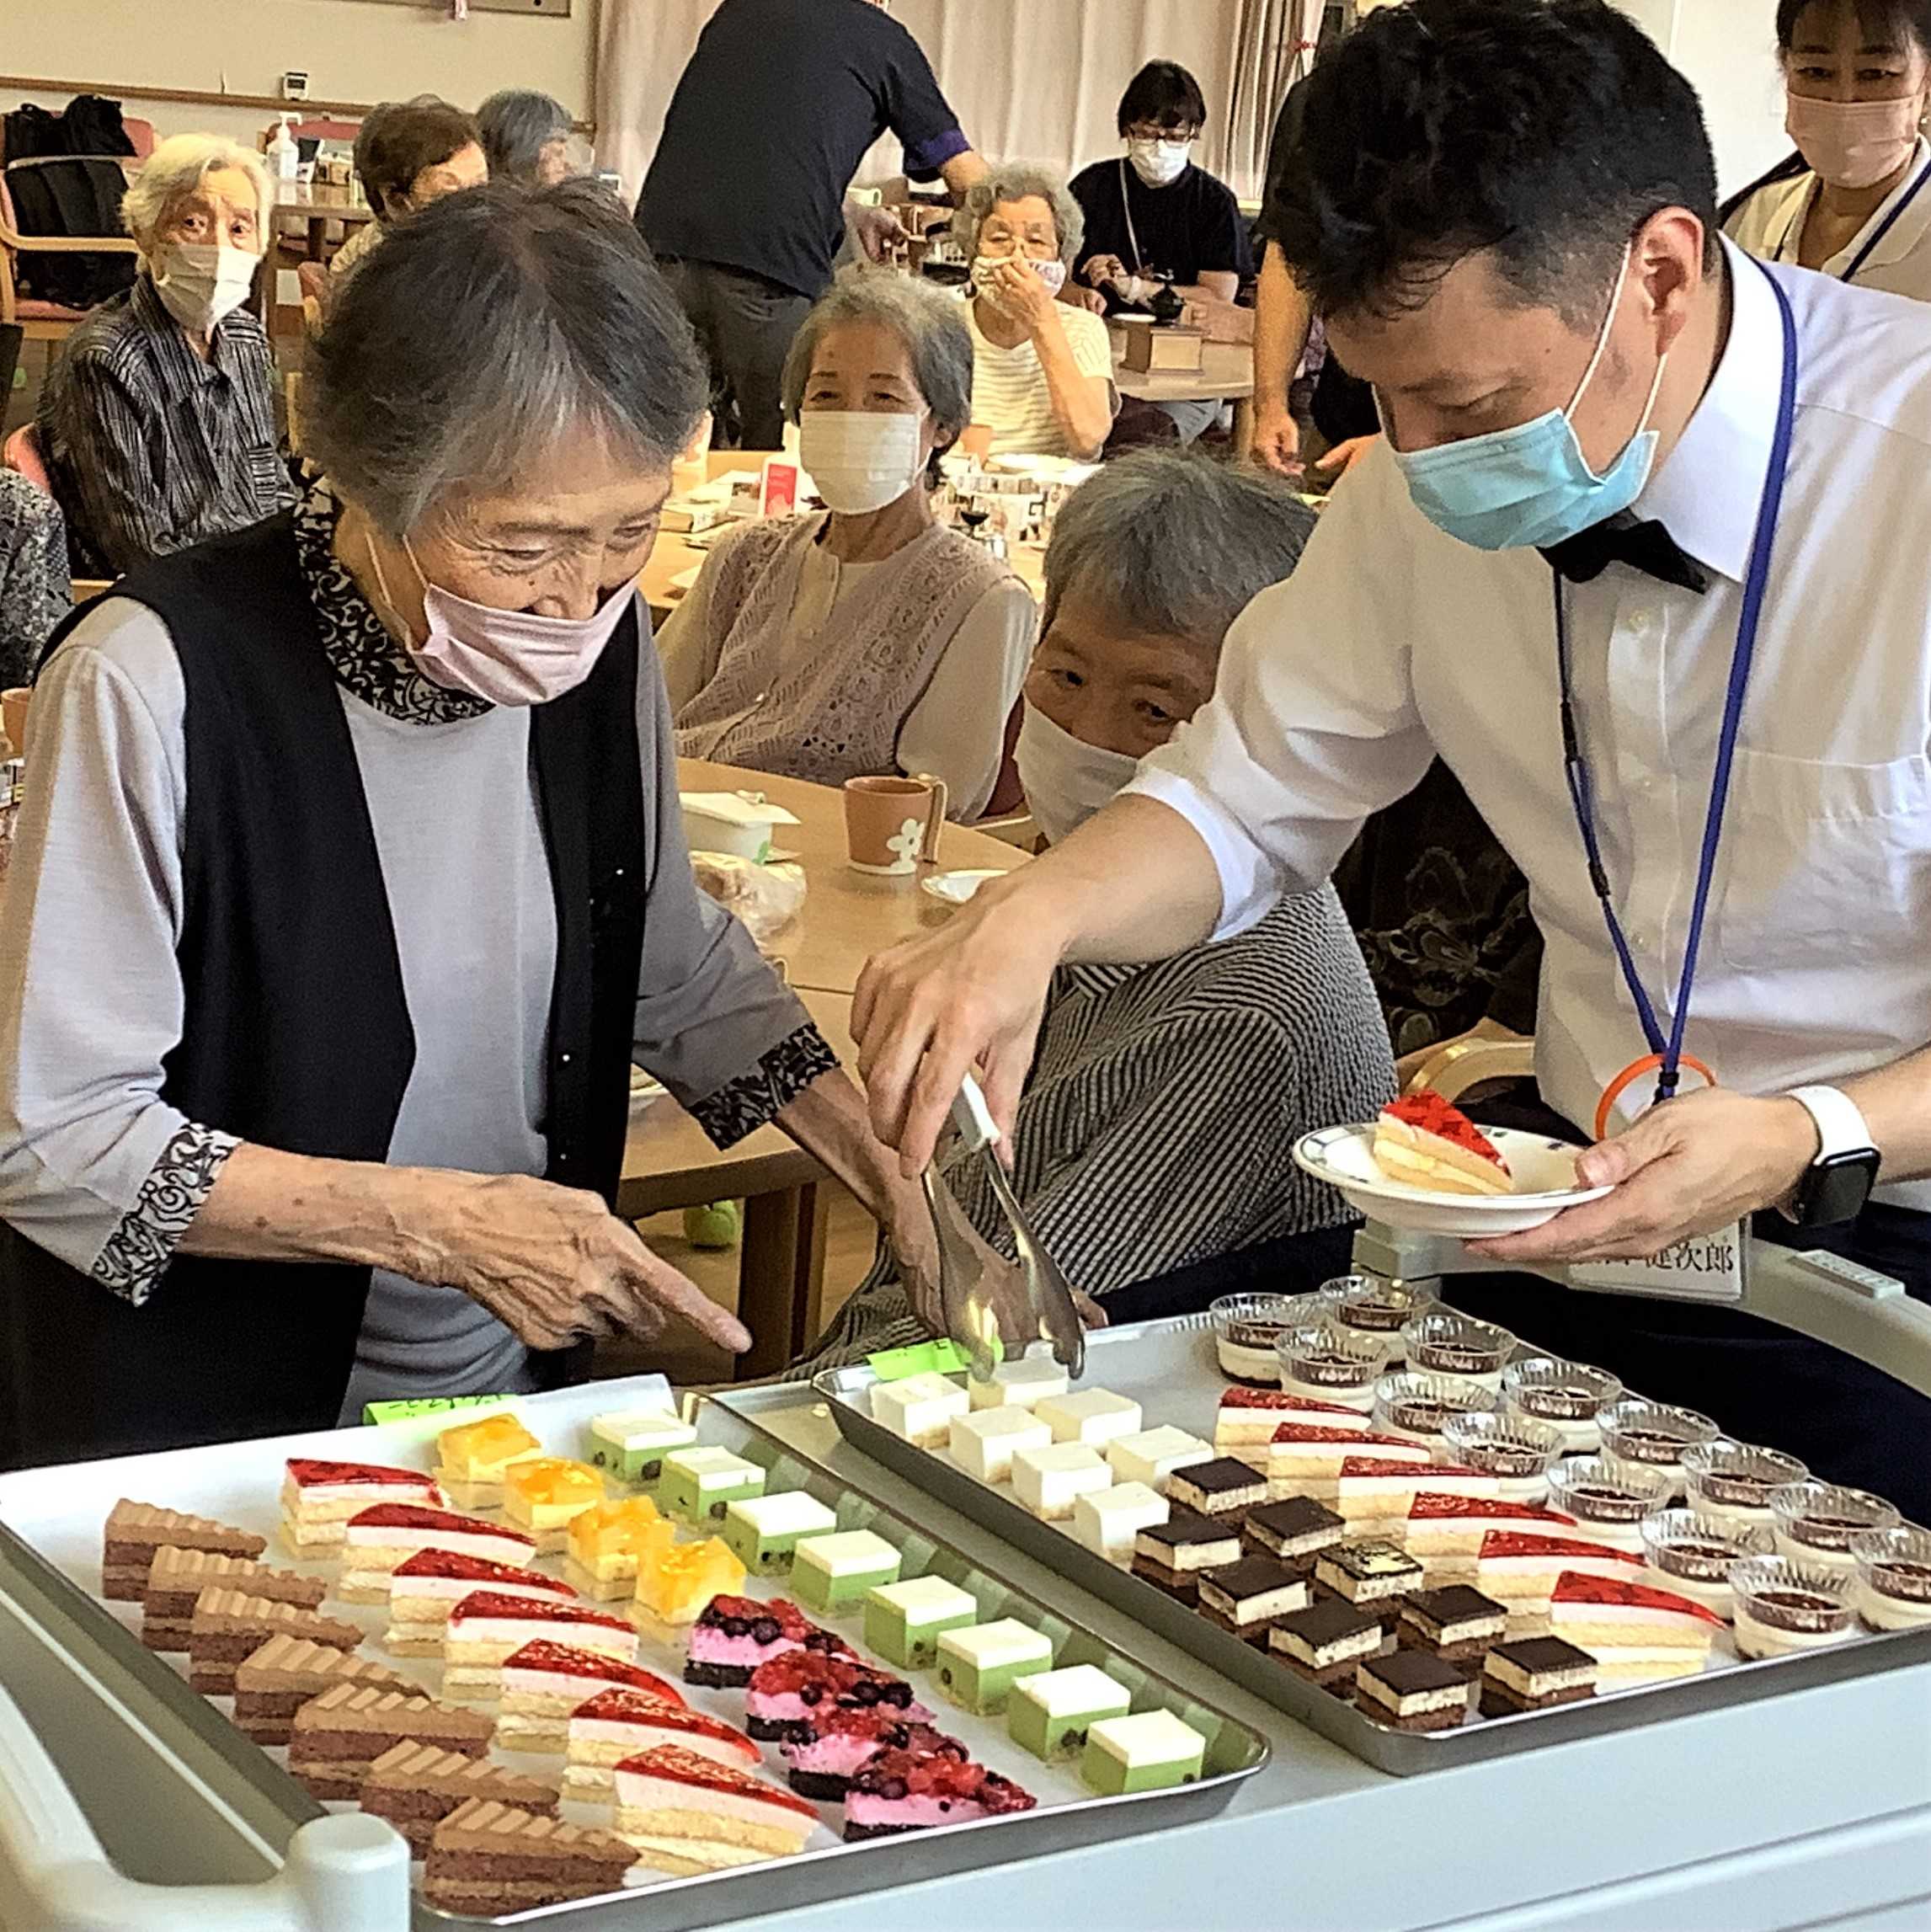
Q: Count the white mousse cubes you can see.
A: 7